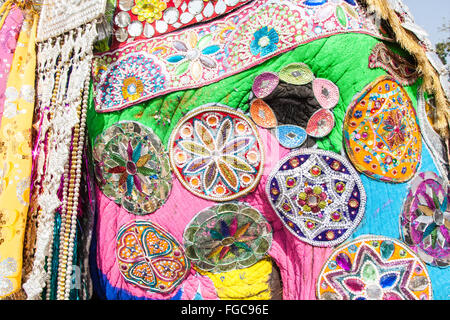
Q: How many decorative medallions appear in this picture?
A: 8